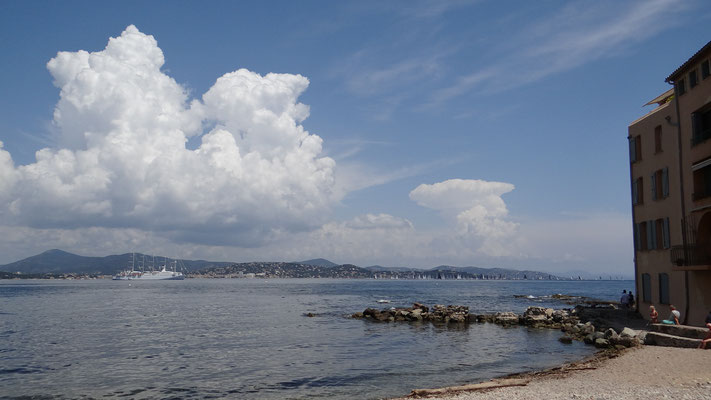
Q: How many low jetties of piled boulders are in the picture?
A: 1